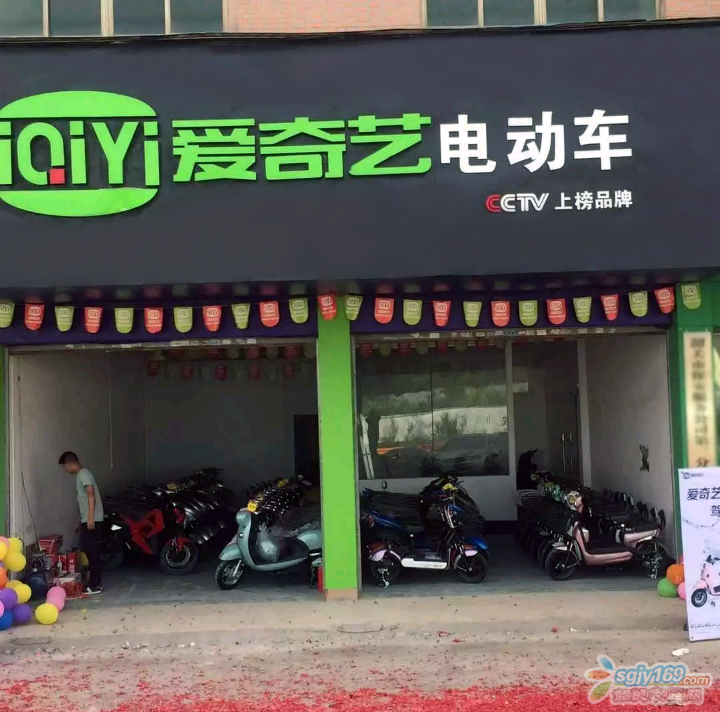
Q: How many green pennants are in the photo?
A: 13